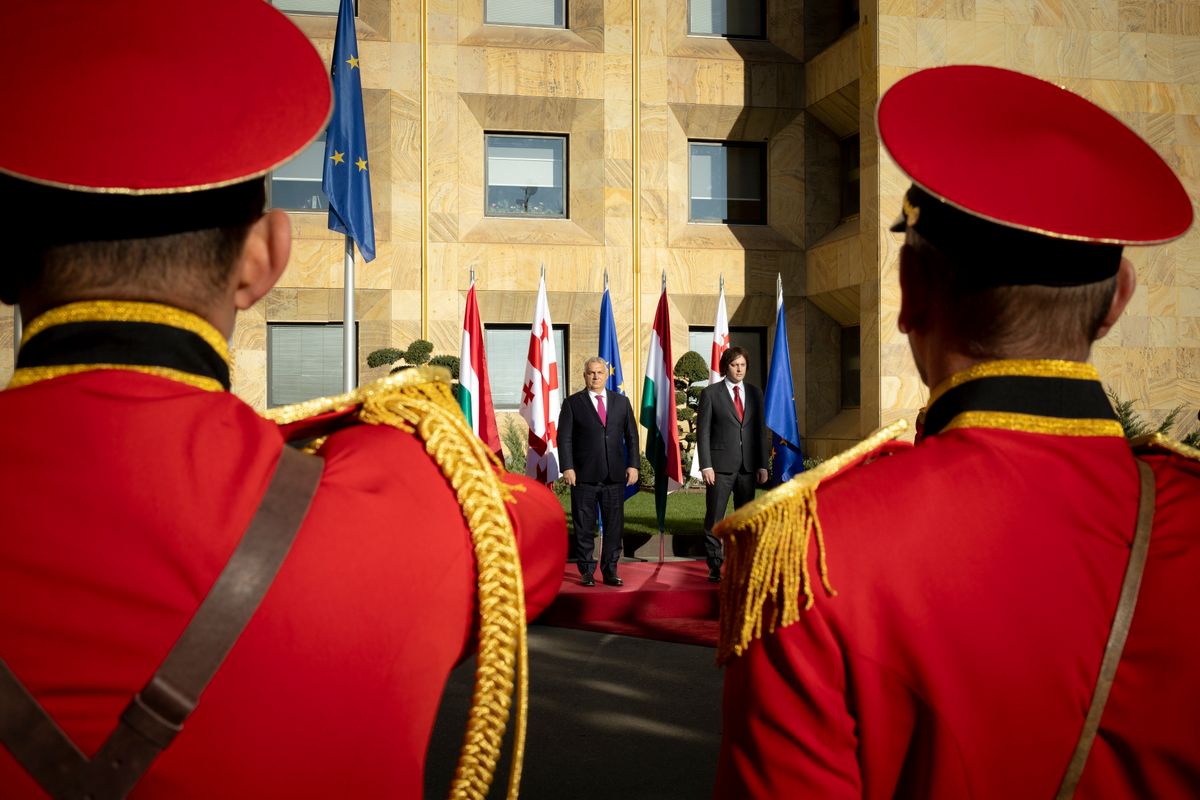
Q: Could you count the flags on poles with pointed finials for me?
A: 6